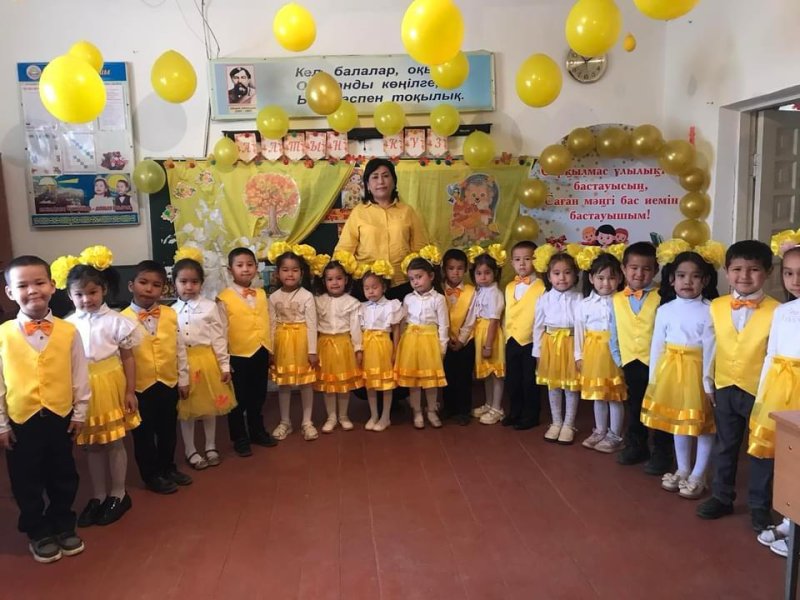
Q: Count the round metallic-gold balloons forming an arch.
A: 10